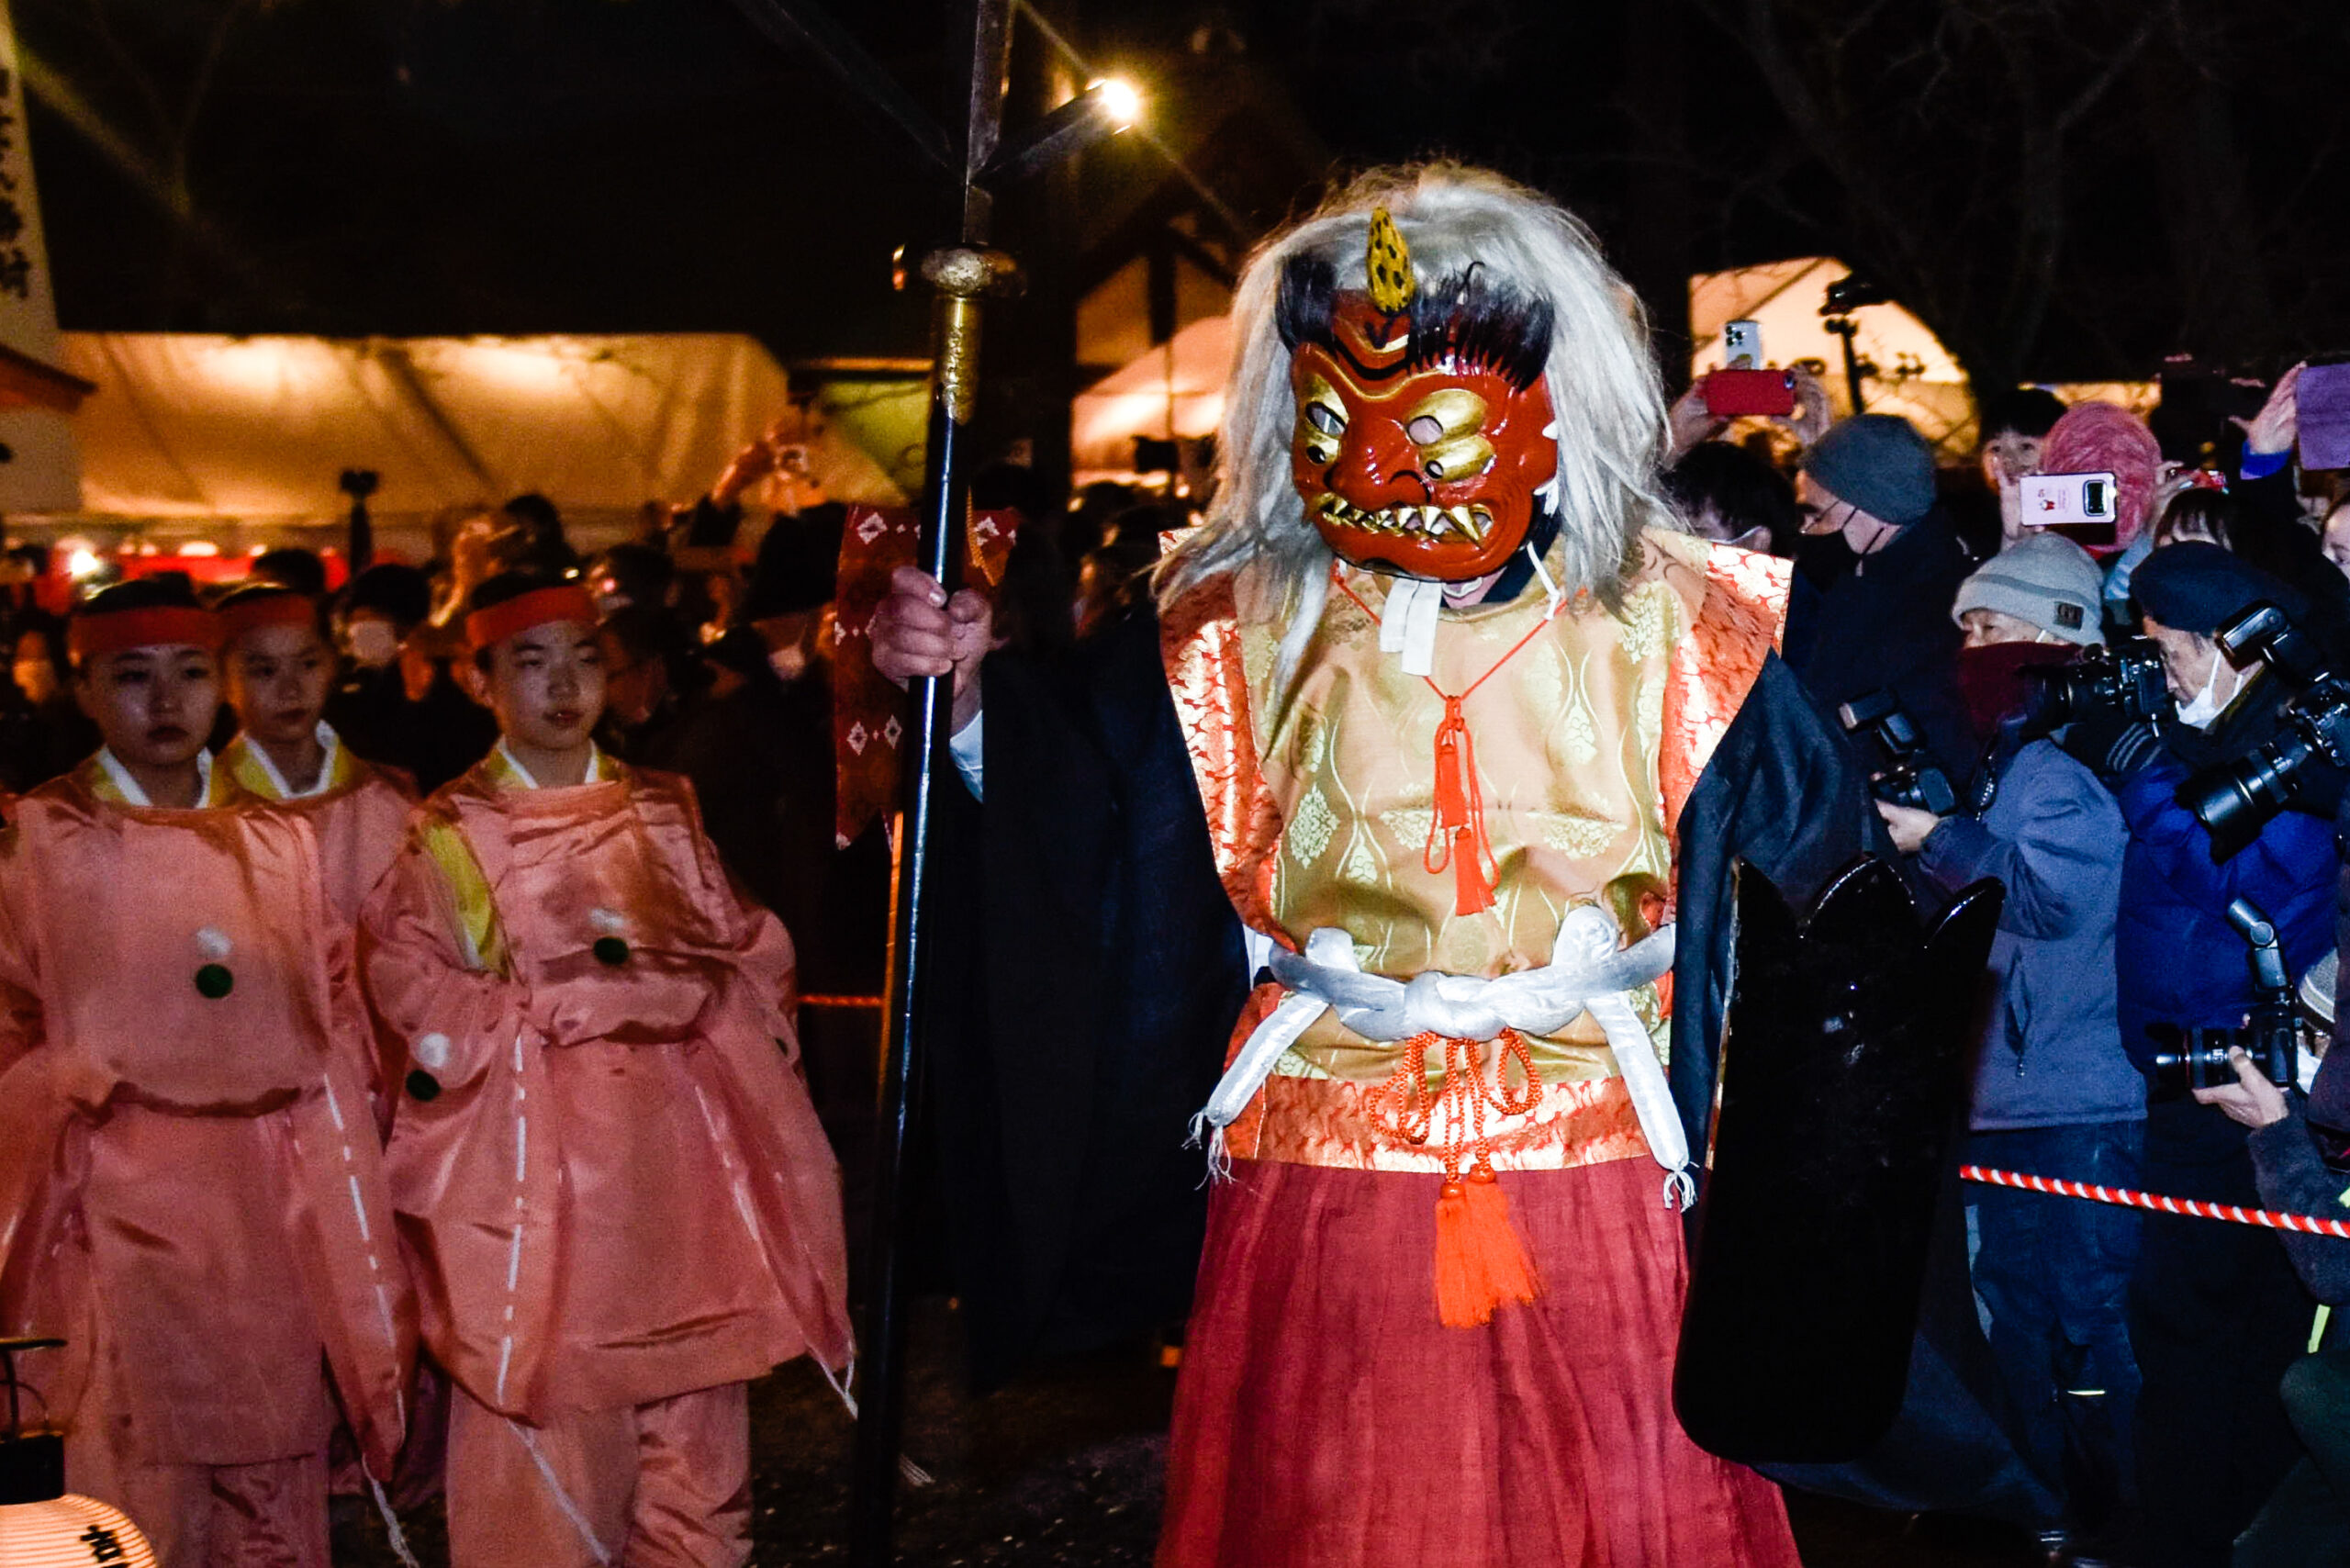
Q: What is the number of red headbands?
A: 3